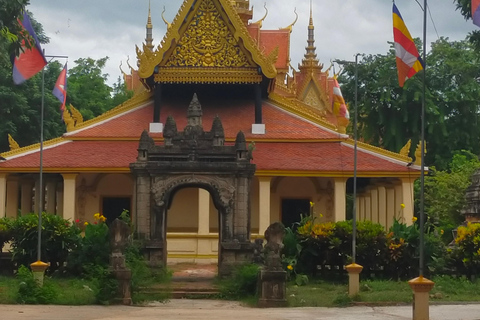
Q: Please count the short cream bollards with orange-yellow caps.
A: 3